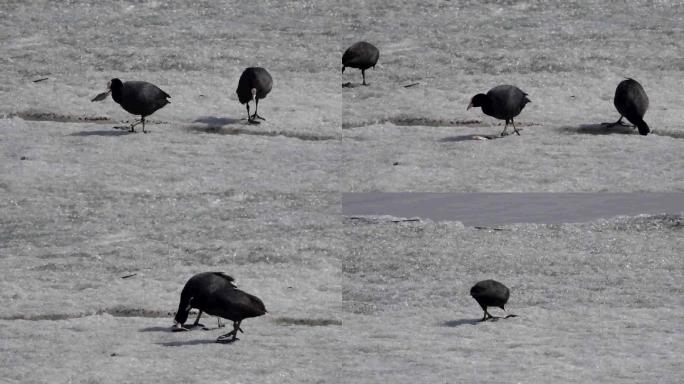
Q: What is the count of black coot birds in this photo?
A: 8